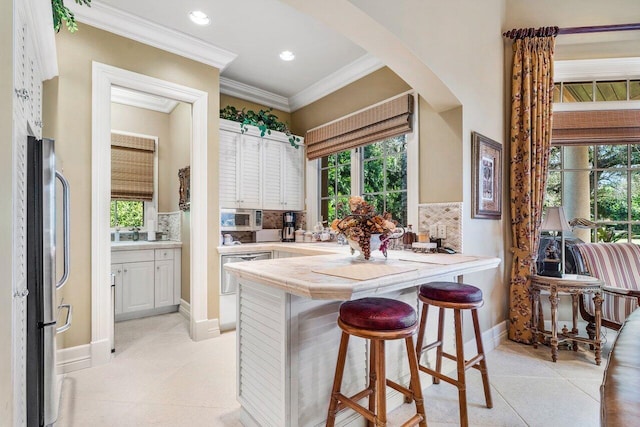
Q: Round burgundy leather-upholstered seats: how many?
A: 2